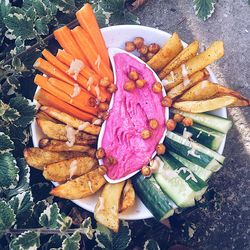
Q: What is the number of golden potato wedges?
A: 14